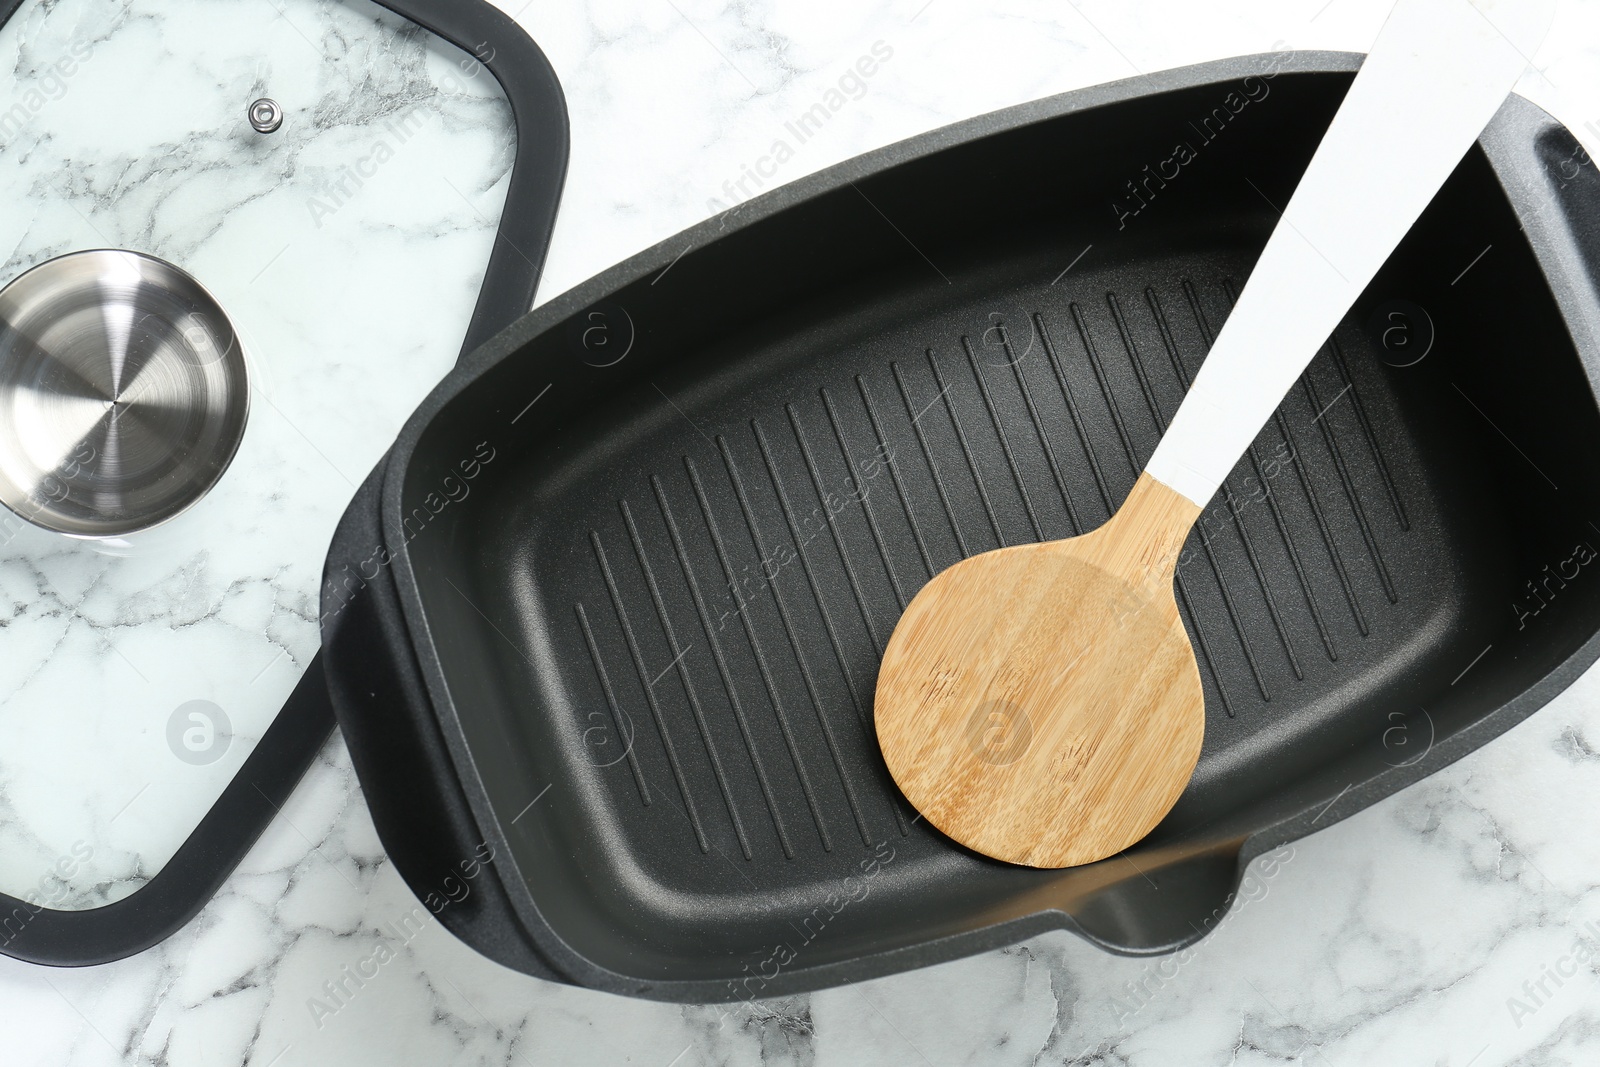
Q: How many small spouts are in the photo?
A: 1